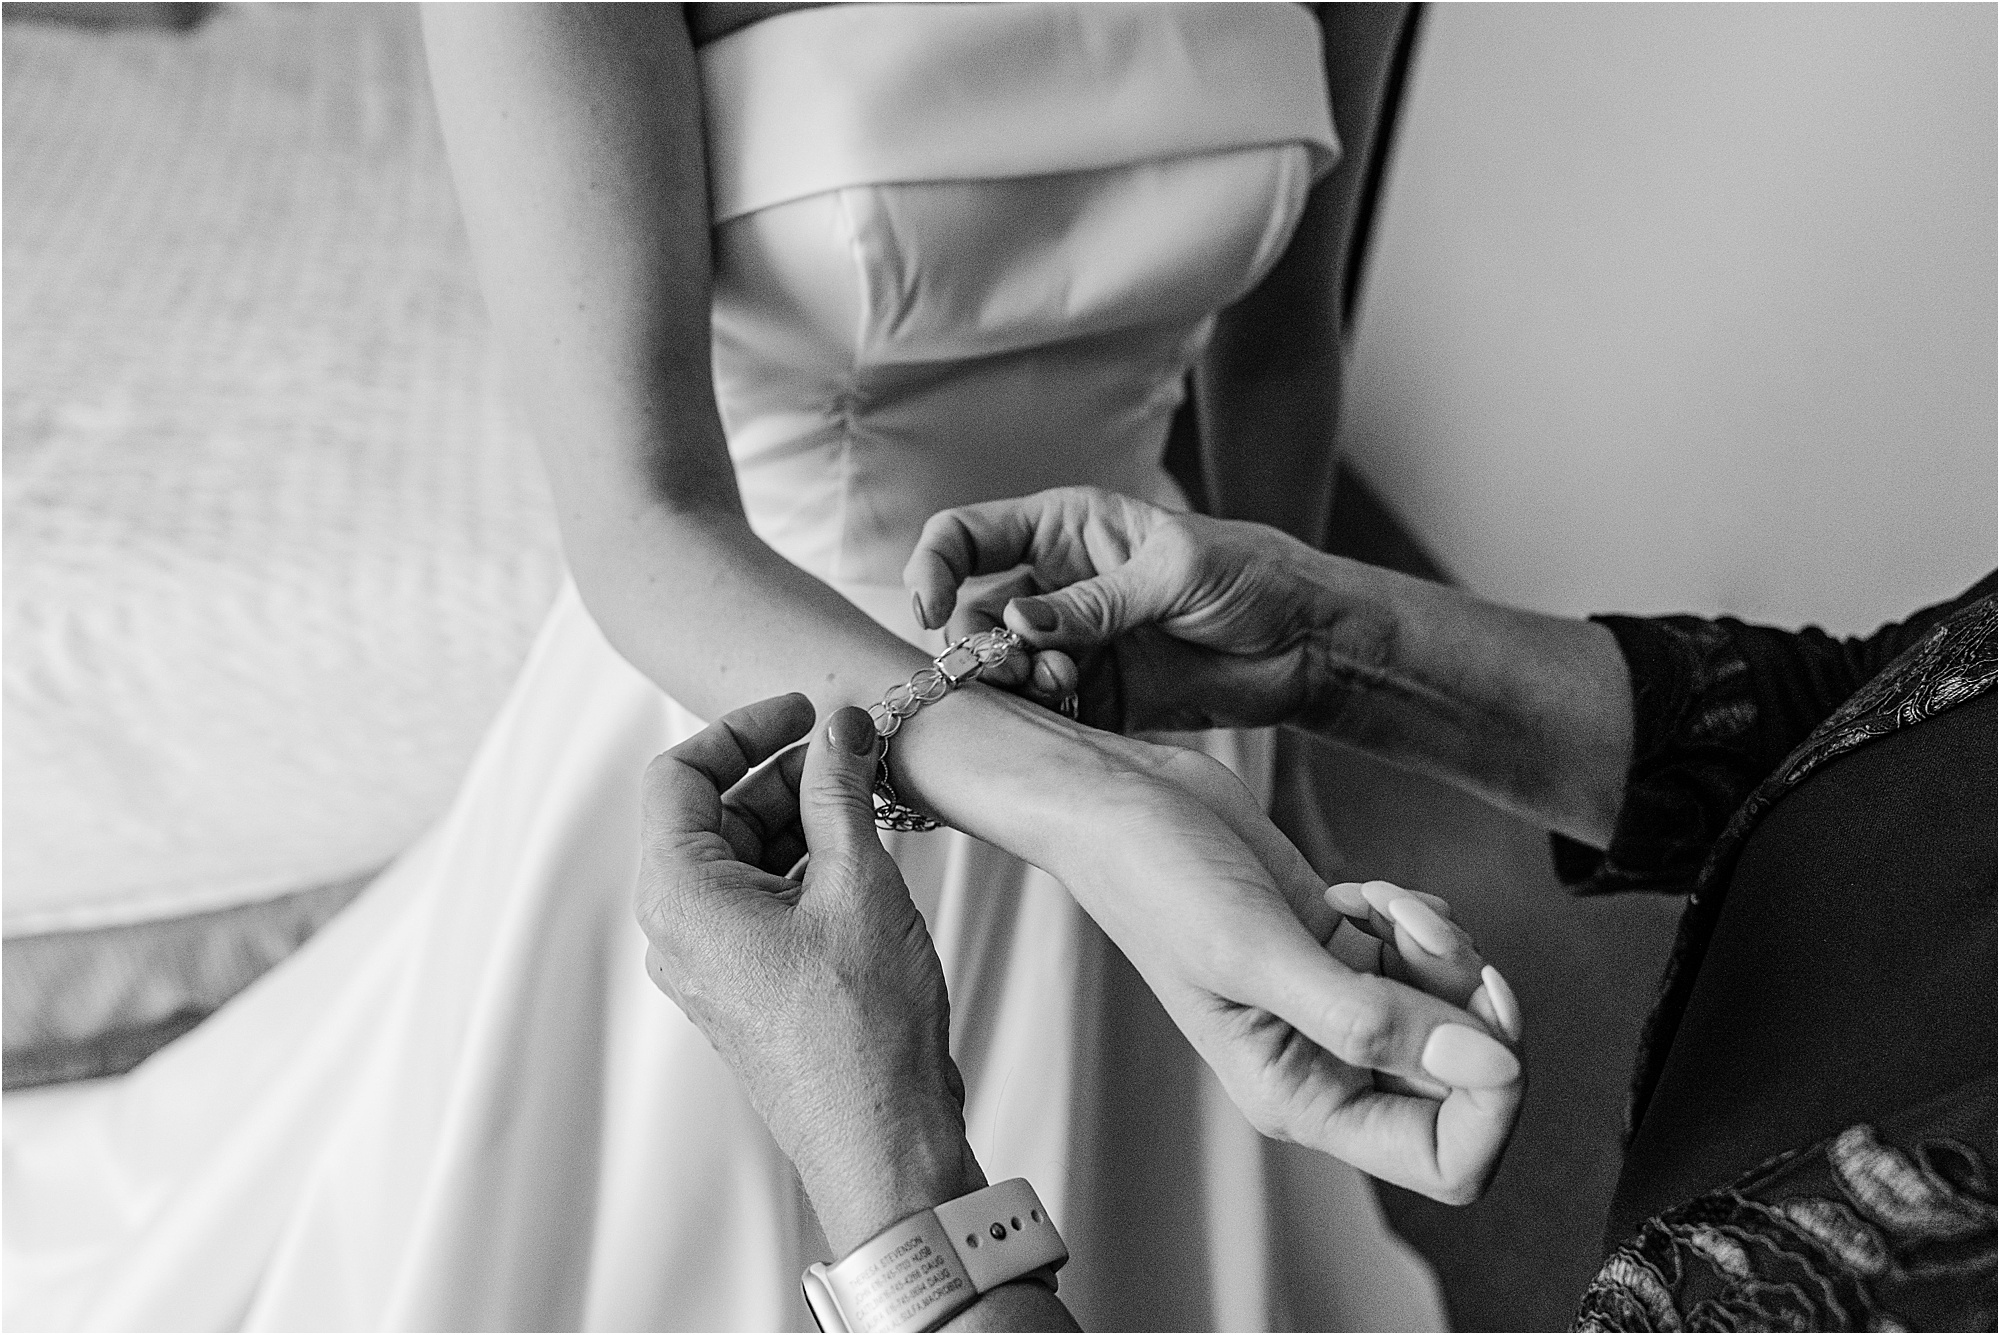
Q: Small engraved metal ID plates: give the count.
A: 1